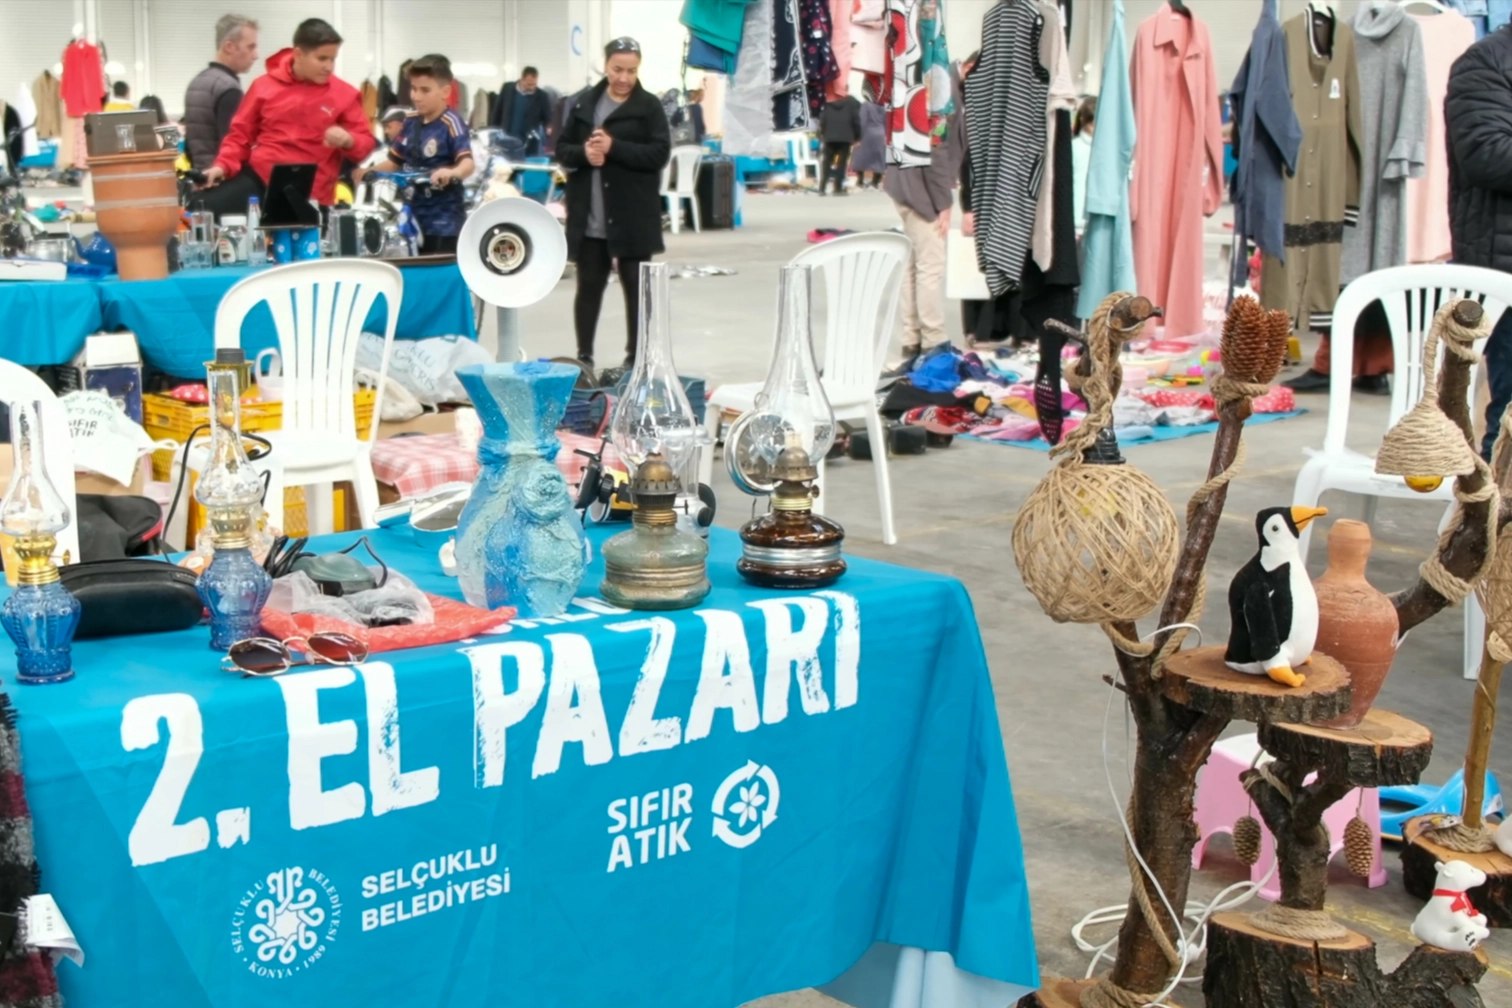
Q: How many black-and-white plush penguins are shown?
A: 1